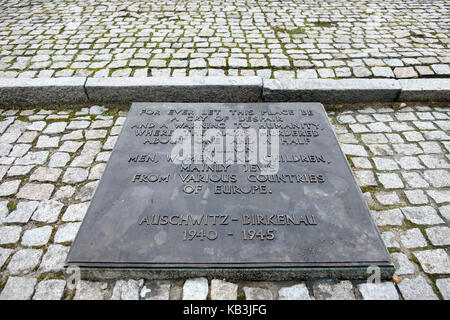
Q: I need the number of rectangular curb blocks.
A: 4